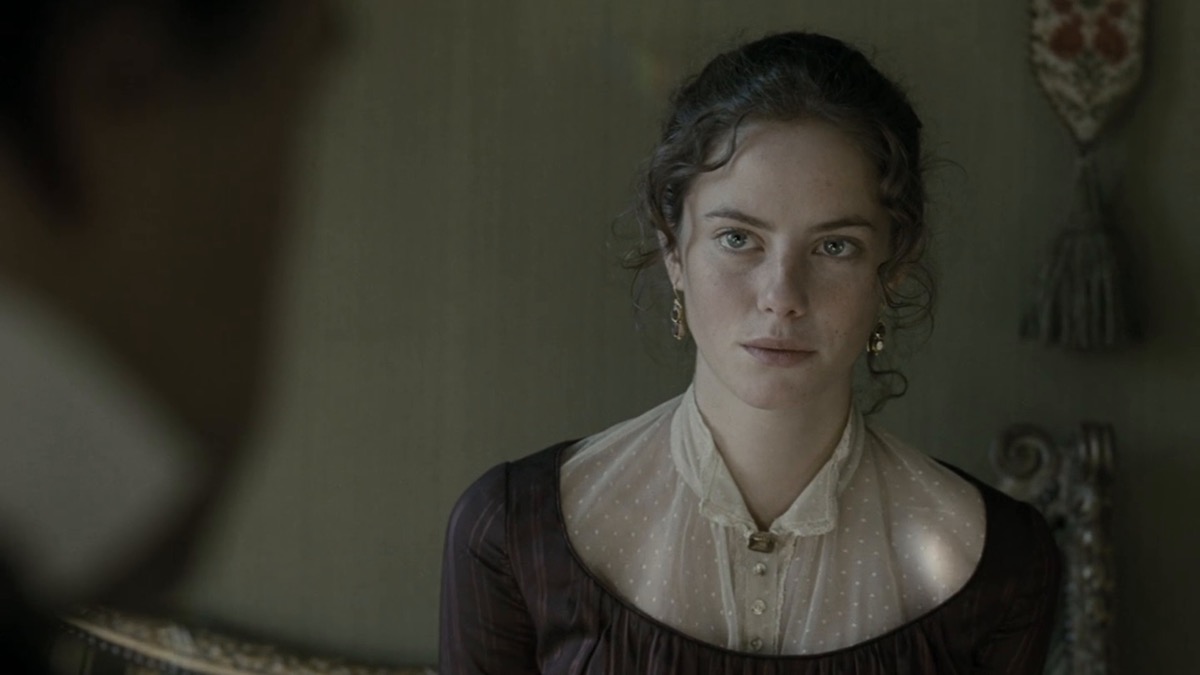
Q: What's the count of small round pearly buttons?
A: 3